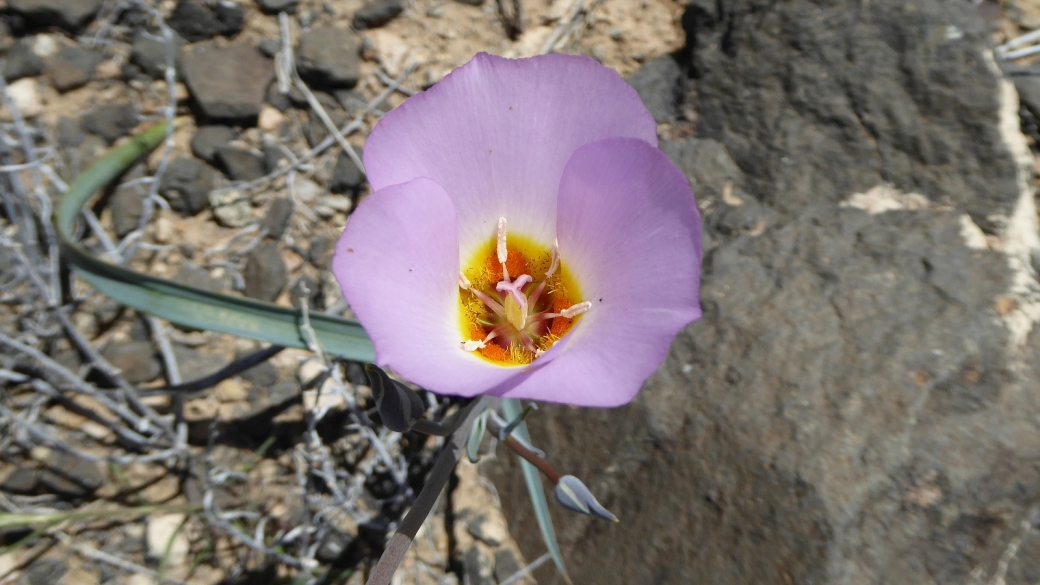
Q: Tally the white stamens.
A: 6